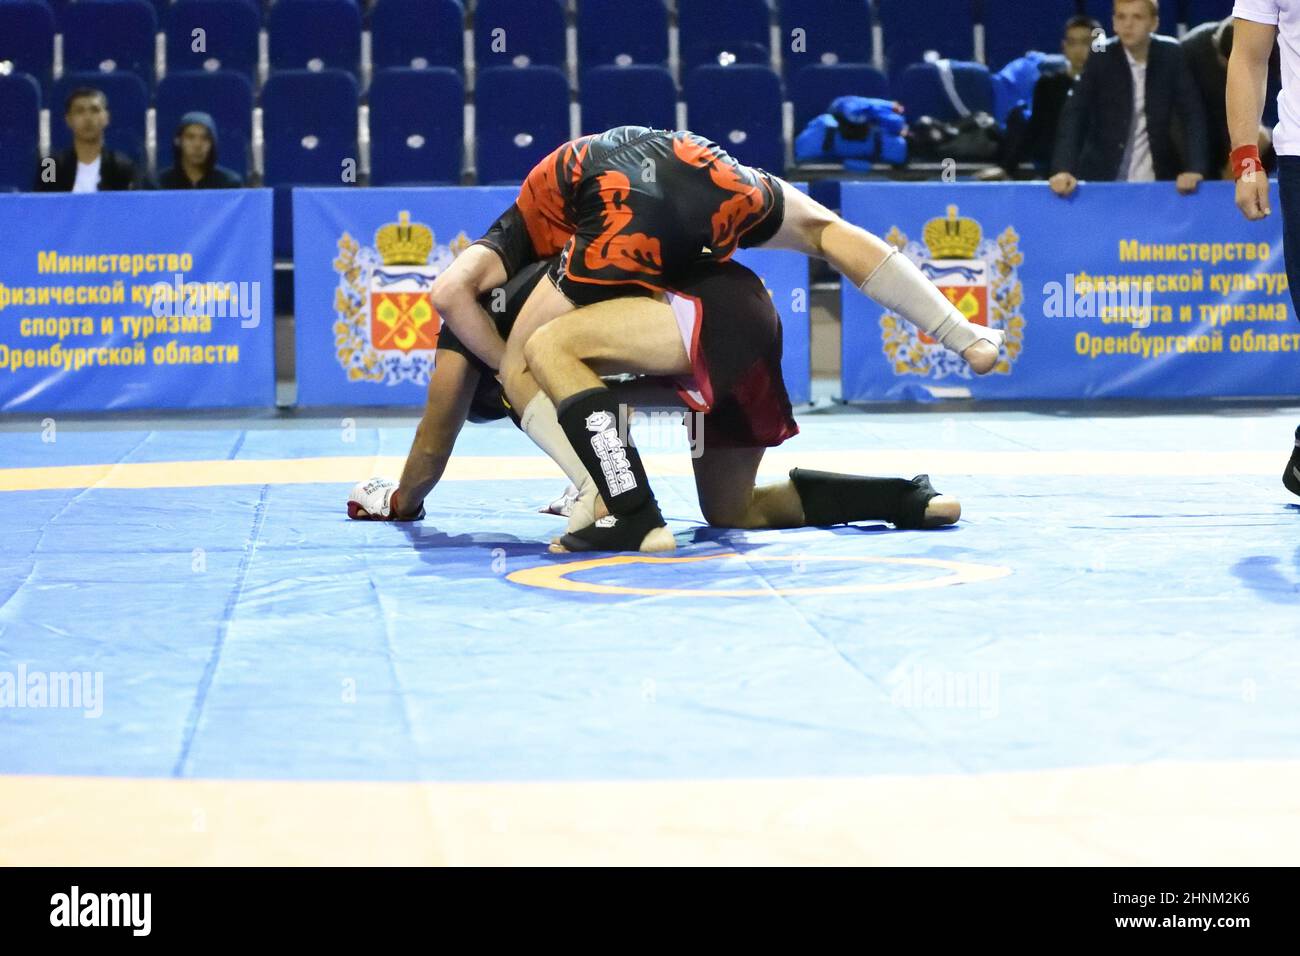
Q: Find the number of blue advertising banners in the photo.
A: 3